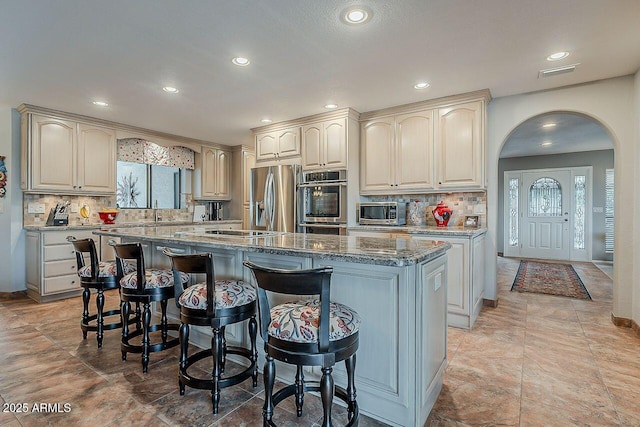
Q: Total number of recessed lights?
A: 10